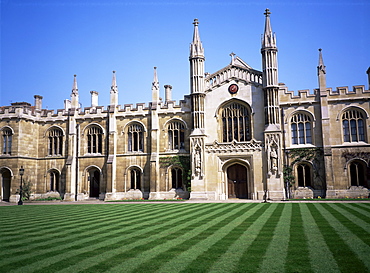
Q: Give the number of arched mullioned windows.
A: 13